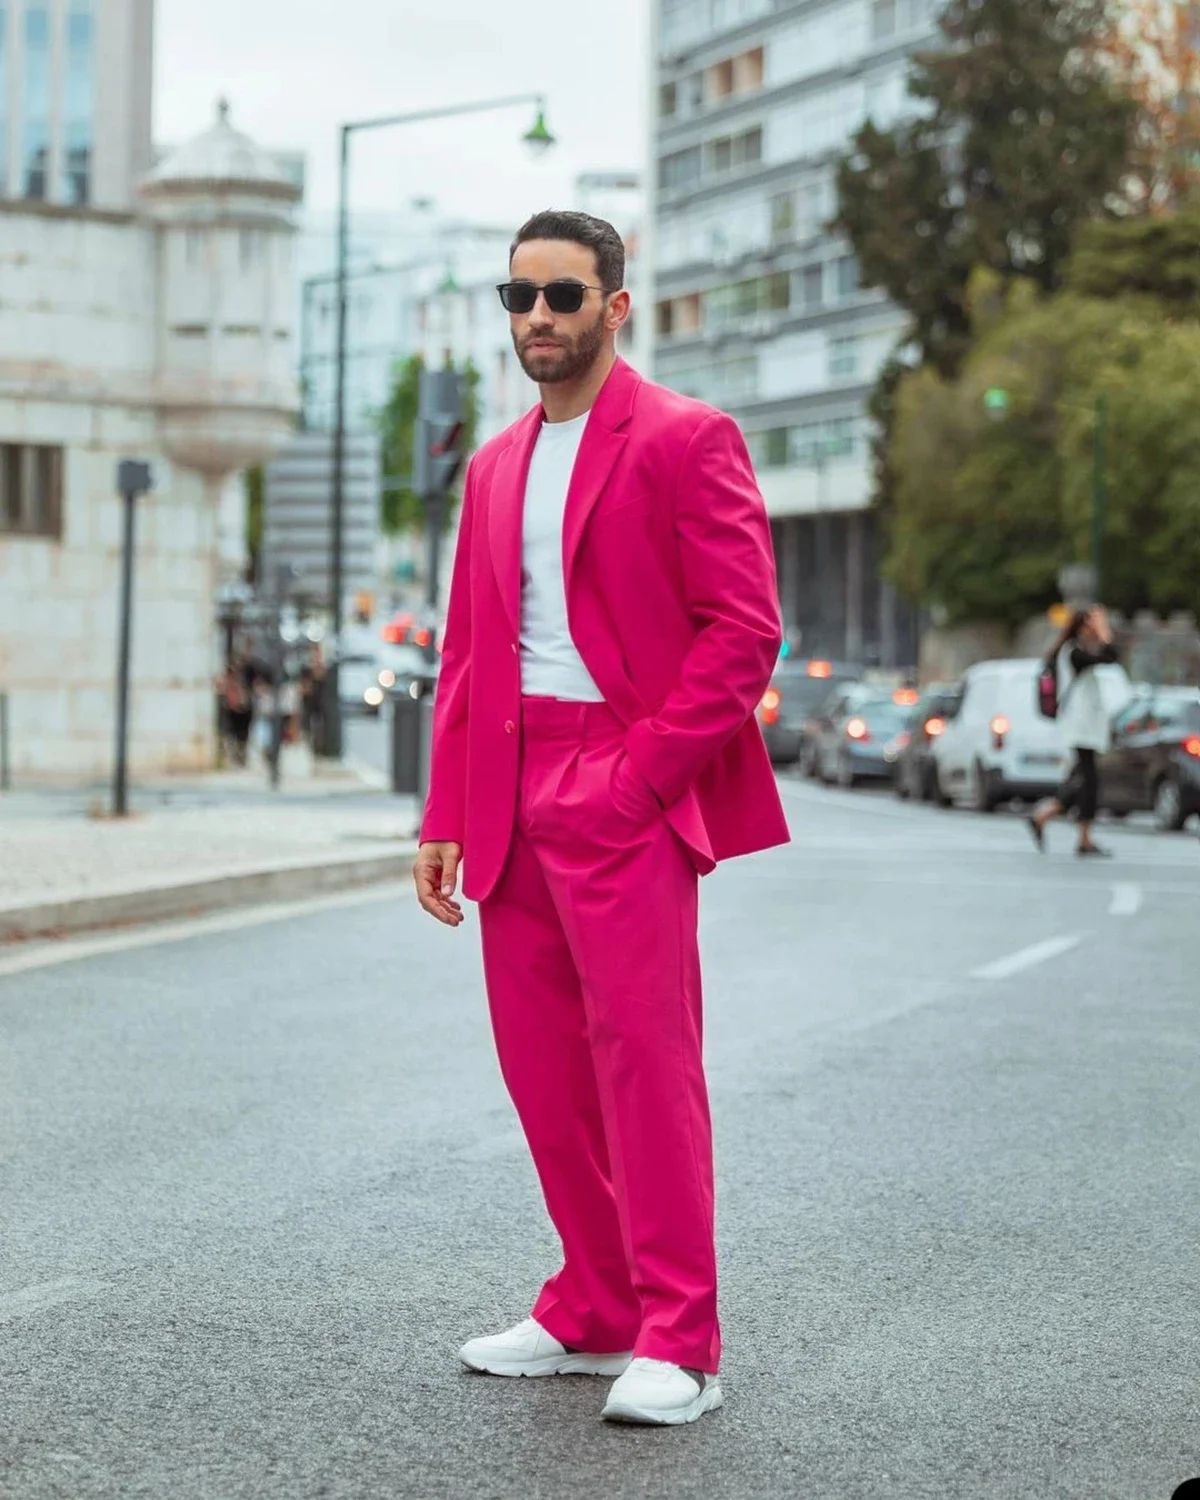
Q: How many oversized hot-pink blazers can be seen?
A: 1